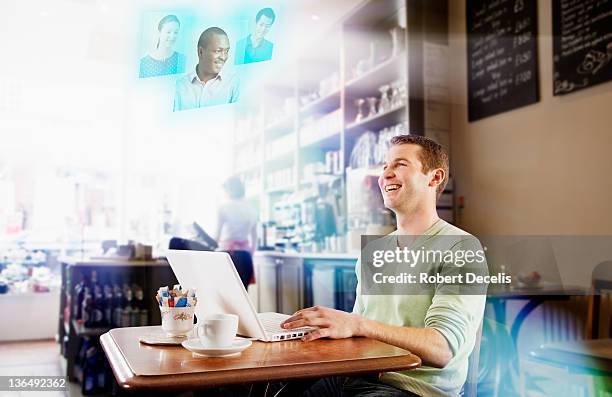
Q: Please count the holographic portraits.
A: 3